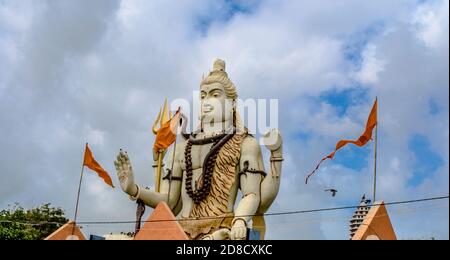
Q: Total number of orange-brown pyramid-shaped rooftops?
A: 3